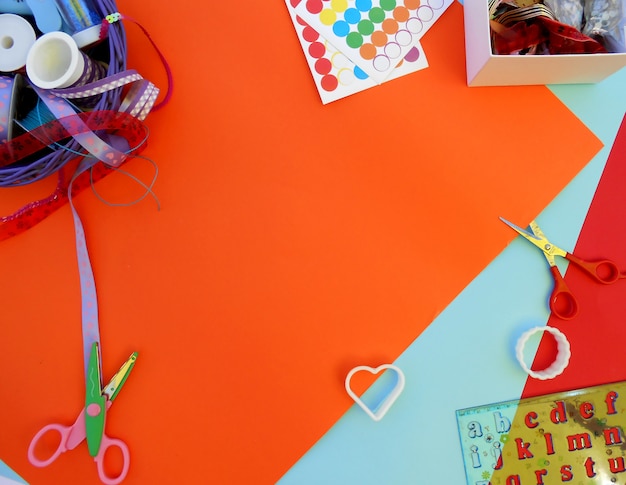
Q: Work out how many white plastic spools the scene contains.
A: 2